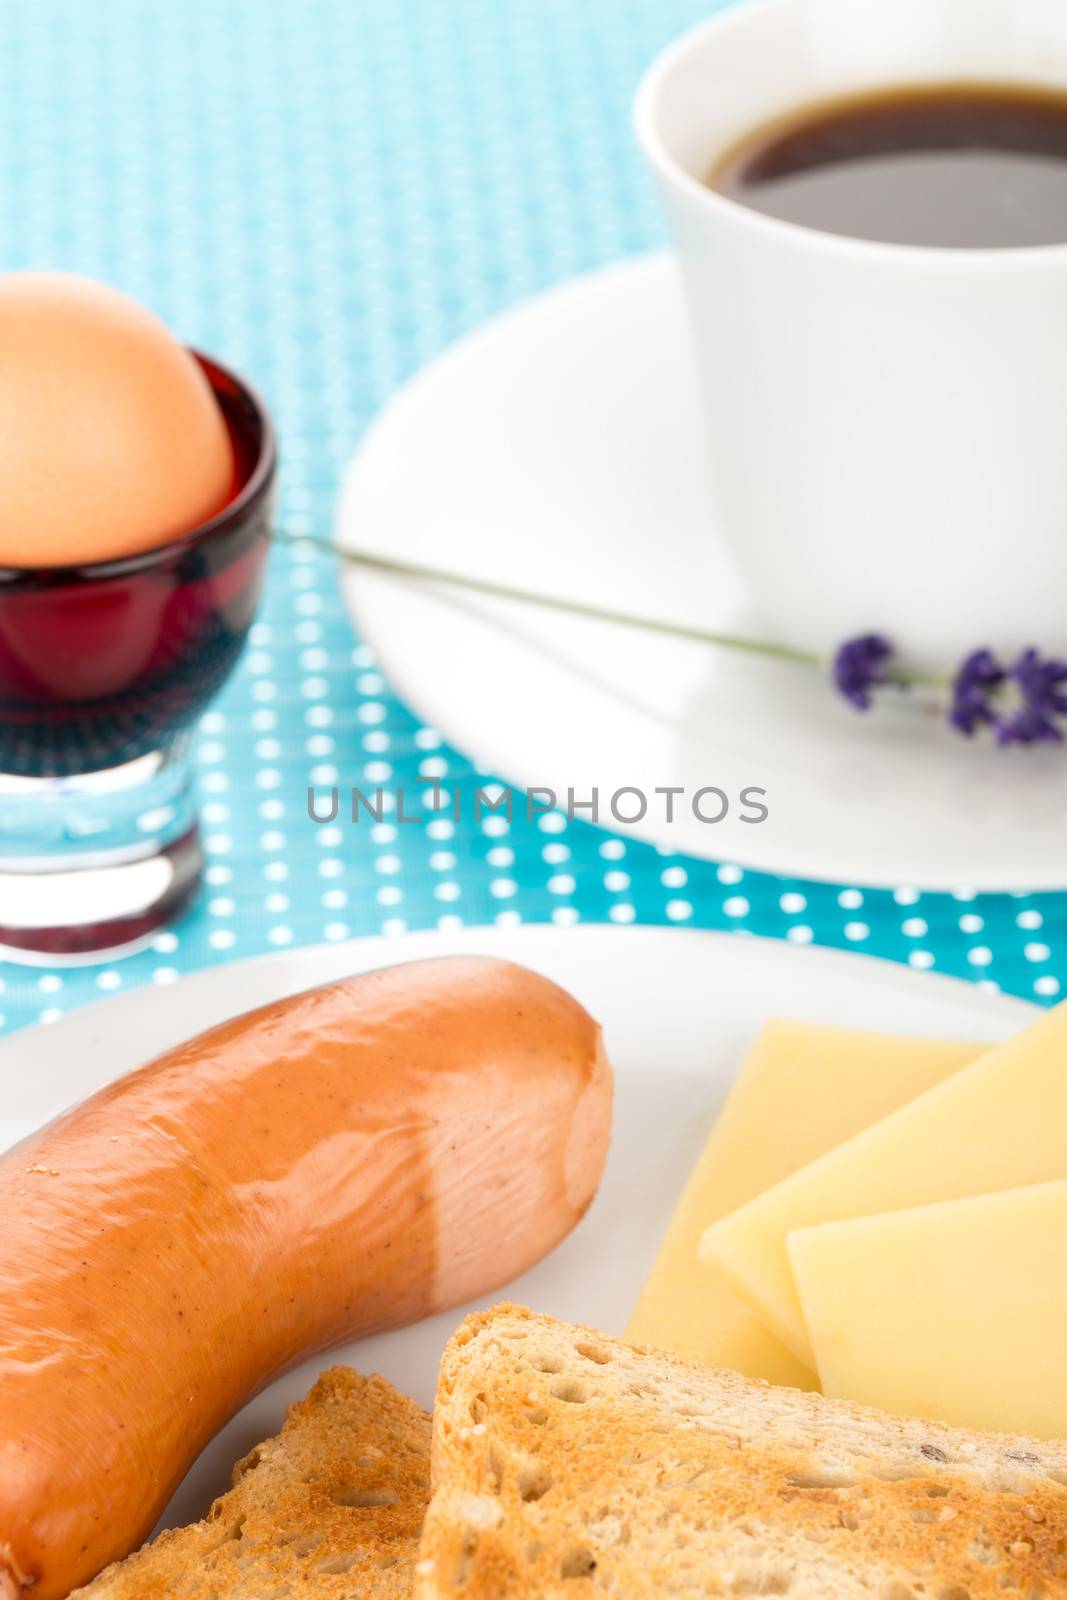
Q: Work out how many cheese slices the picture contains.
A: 3